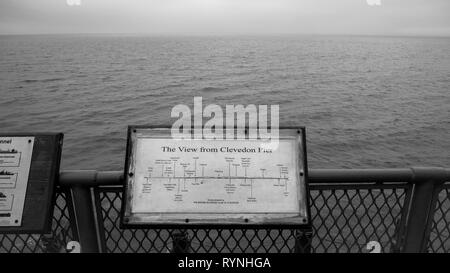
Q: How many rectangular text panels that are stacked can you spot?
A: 3